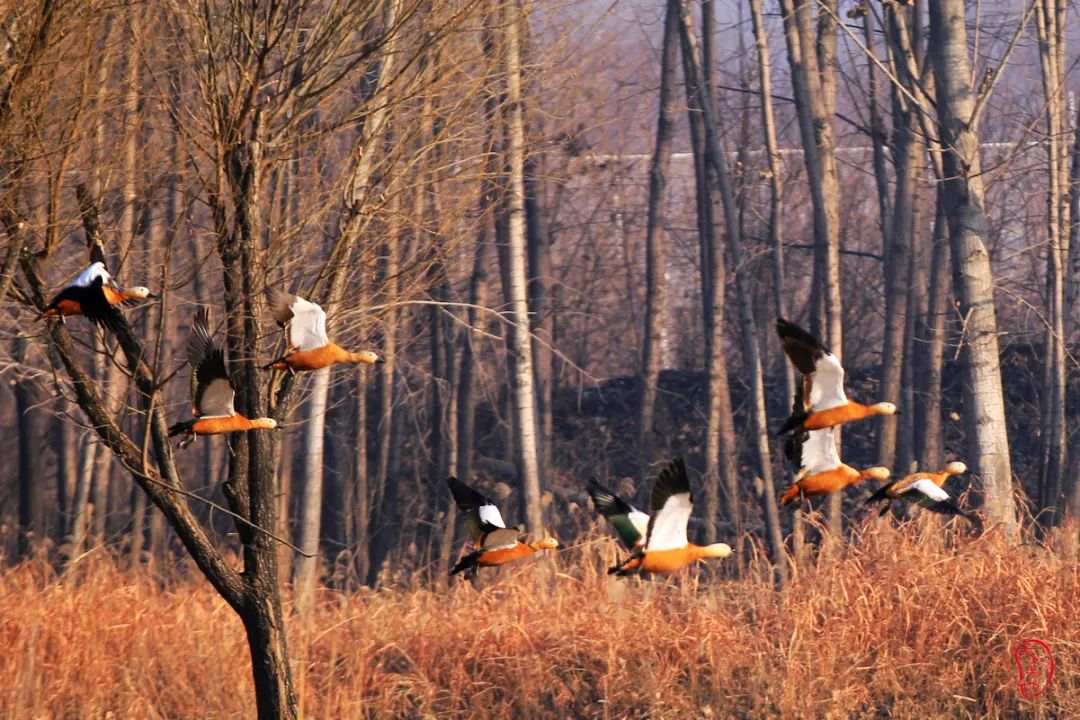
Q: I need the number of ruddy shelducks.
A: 8